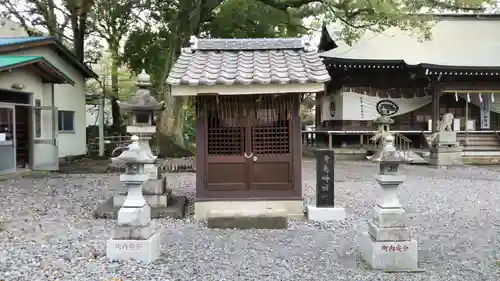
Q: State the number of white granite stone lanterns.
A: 2